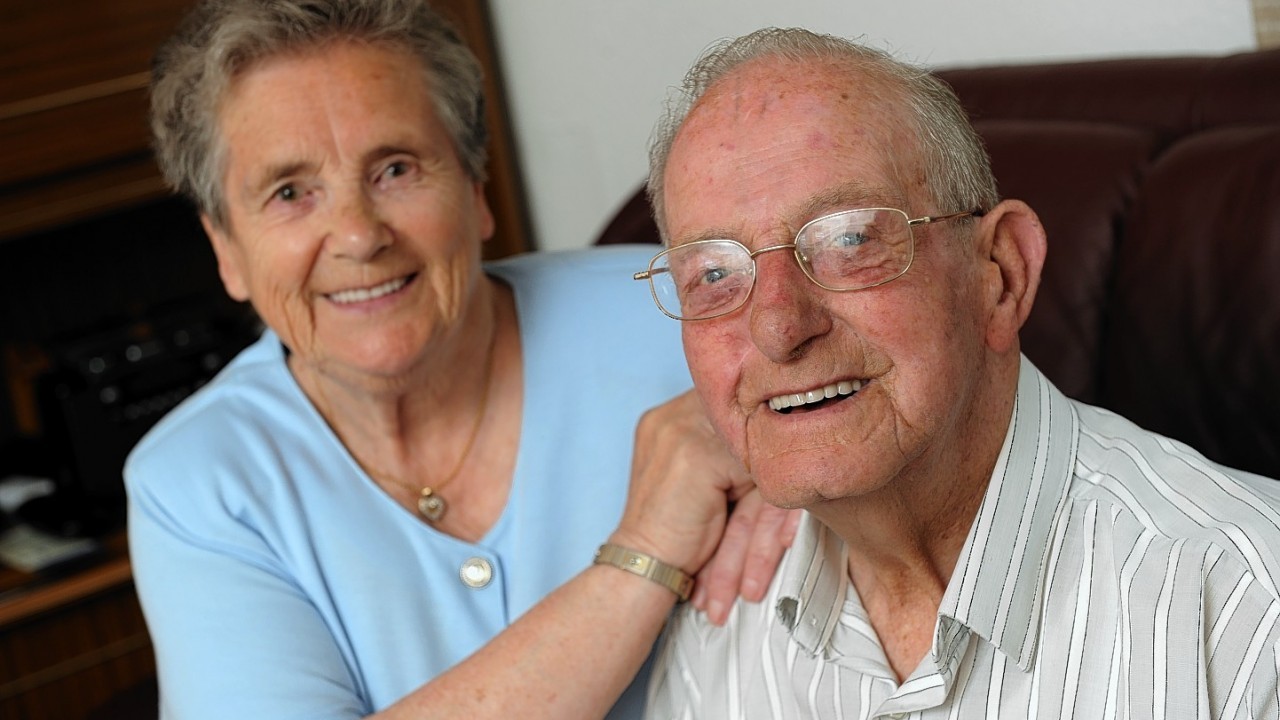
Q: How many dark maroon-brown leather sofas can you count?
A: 1